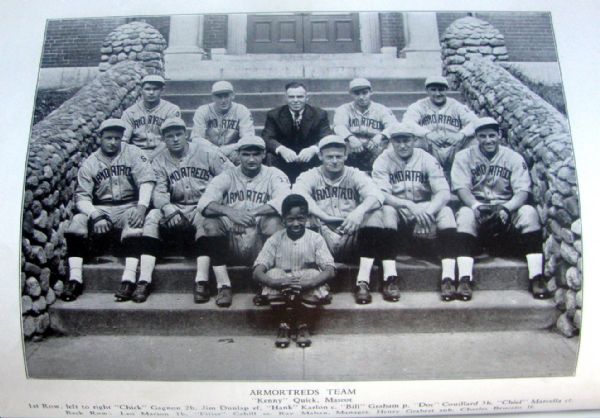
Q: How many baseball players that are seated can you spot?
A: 10